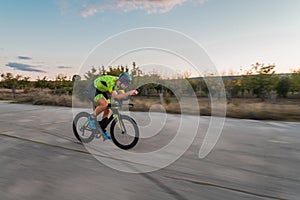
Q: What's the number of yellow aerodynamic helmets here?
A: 0